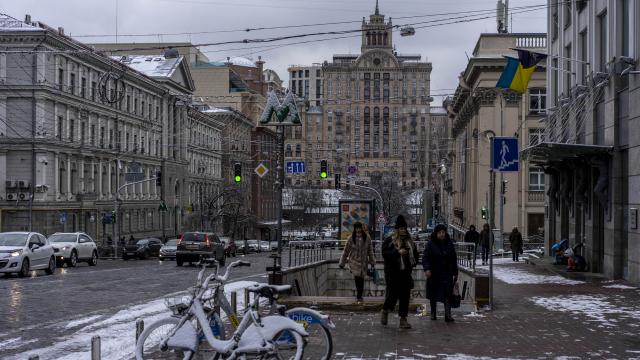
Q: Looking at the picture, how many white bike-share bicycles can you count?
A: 2